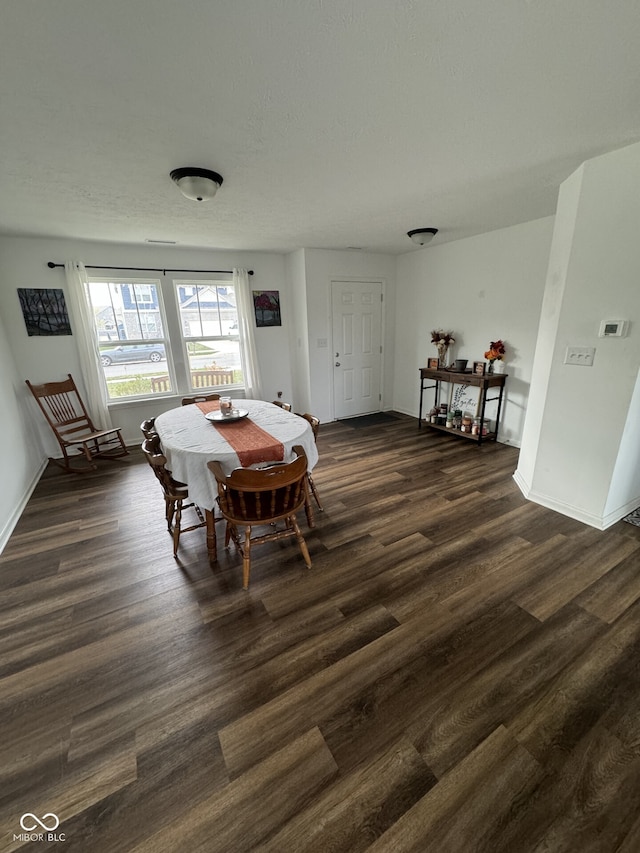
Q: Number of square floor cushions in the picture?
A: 0